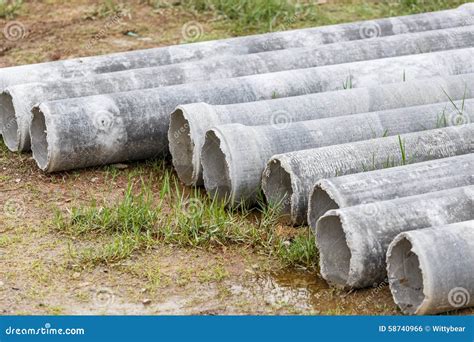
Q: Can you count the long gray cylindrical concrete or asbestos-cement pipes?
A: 9